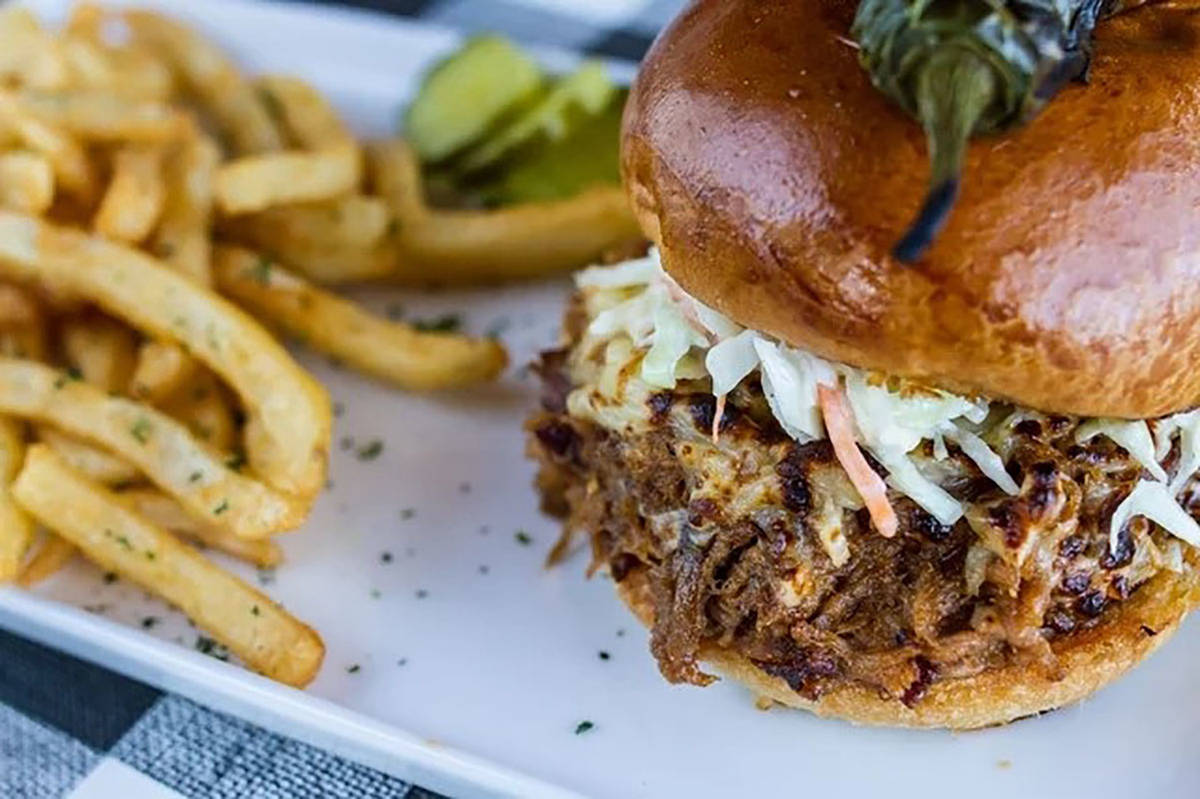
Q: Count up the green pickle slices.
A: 3